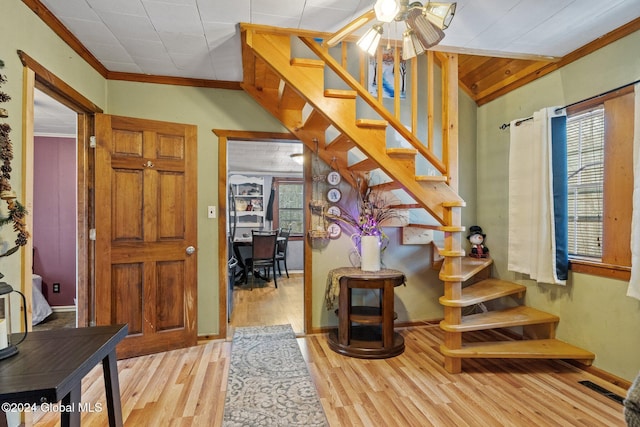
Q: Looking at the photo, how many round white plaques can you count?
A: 4